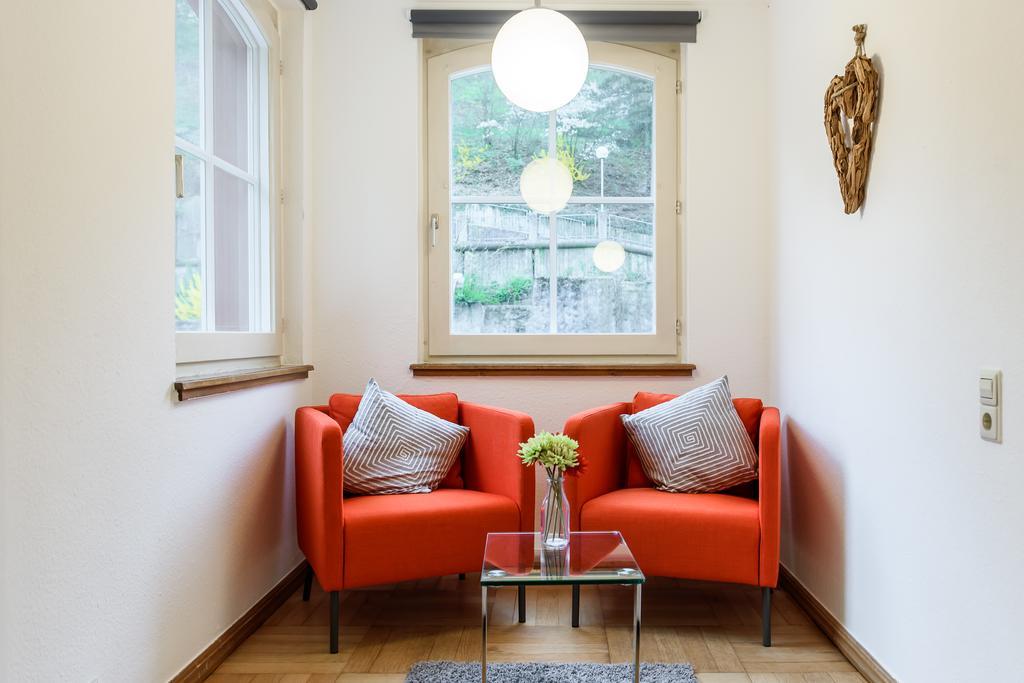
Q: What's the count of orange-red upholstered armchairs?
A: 2